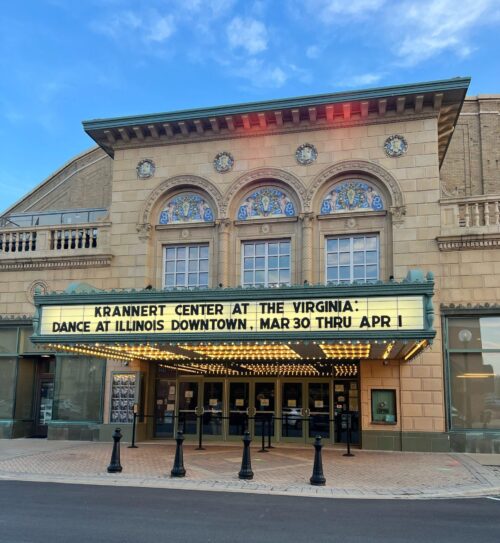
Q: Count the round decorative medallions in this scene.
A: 4